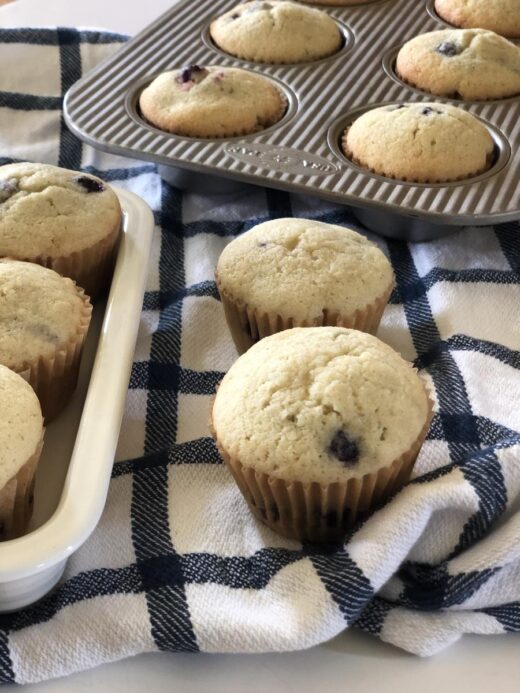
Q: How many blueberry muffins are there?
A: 11